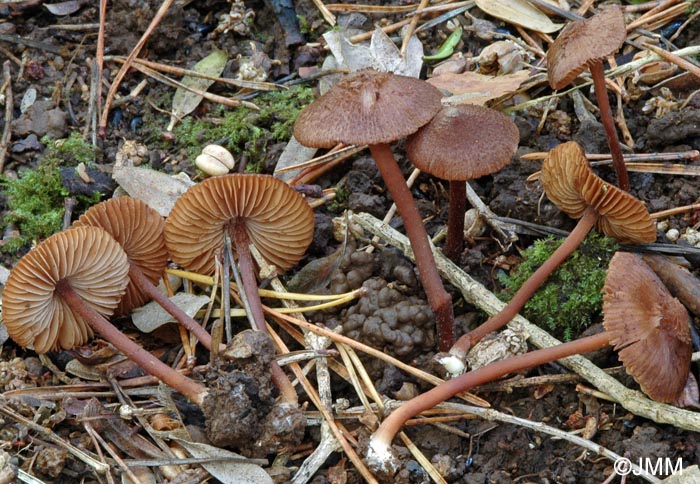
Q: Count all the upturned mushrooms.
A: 4